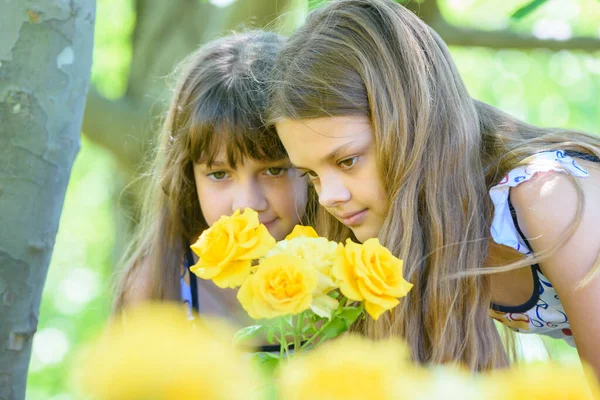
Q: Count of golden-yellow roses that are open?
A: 3